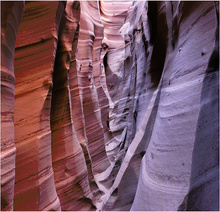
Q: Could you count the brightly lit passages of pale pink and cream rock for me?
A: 1